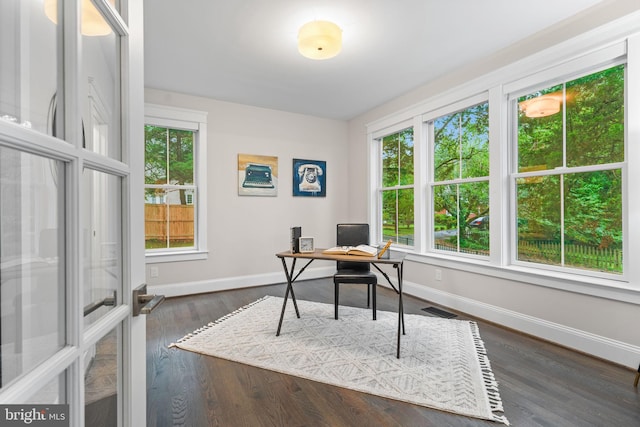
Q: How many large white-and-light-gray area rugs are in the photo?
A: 1